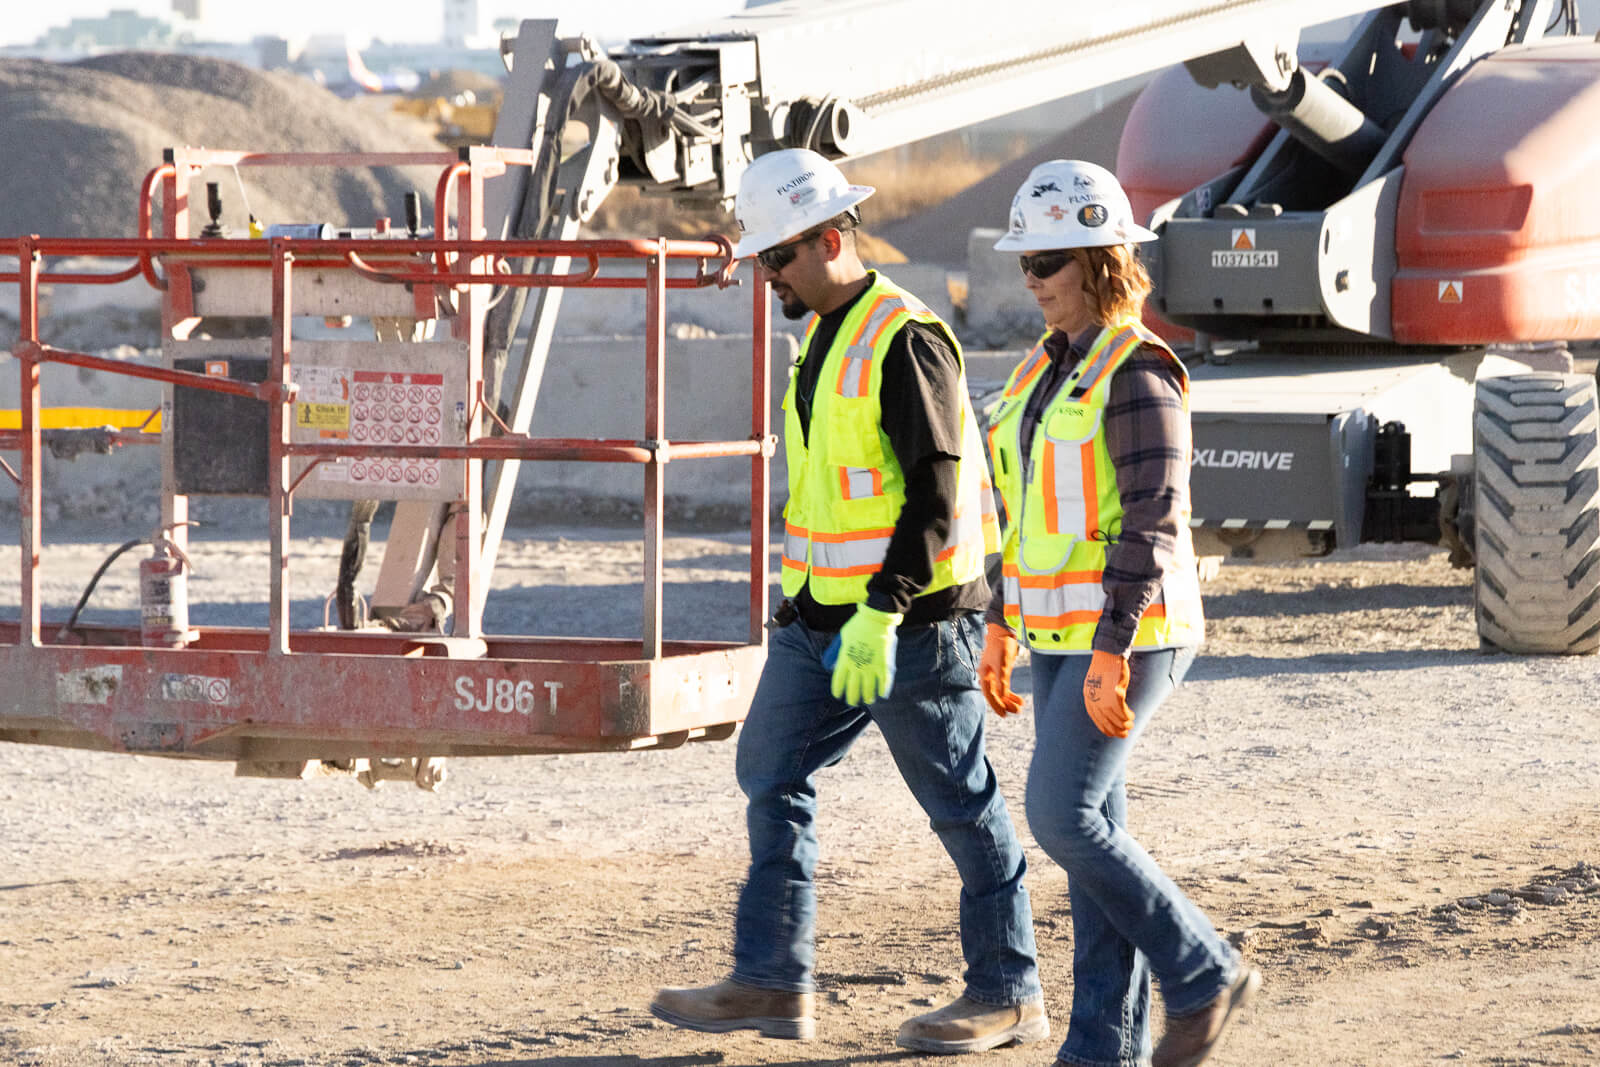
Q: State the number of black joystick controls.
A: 2